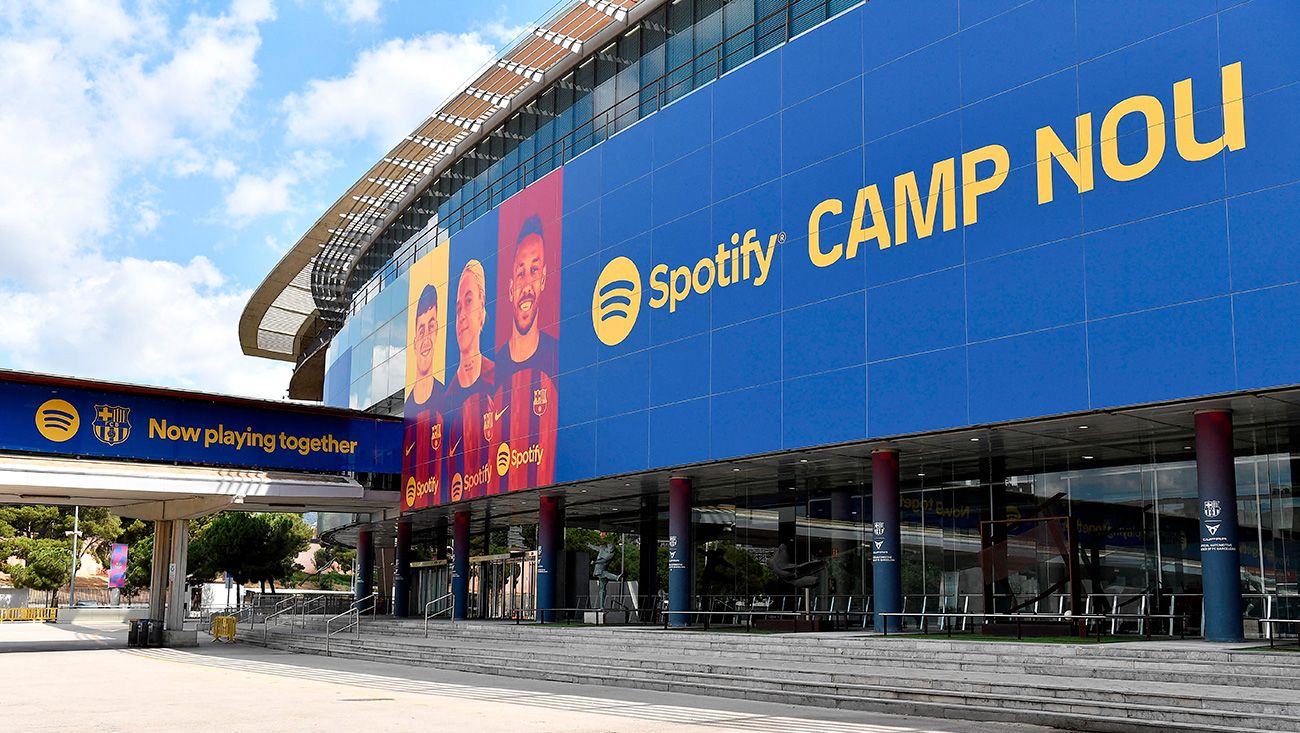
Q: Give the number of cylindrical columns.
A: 7